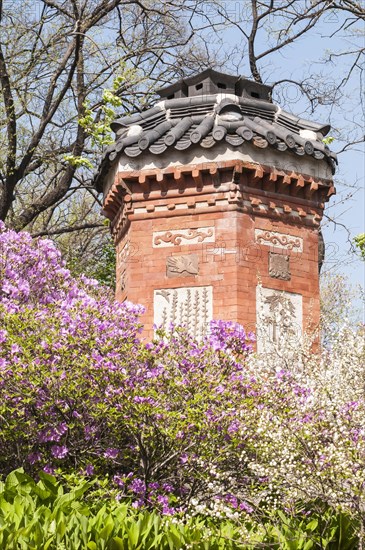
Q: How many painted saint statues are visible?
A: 0